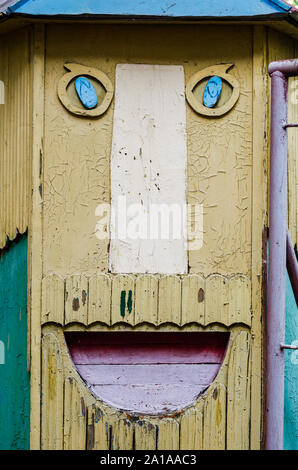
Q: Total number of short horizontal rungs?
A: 2